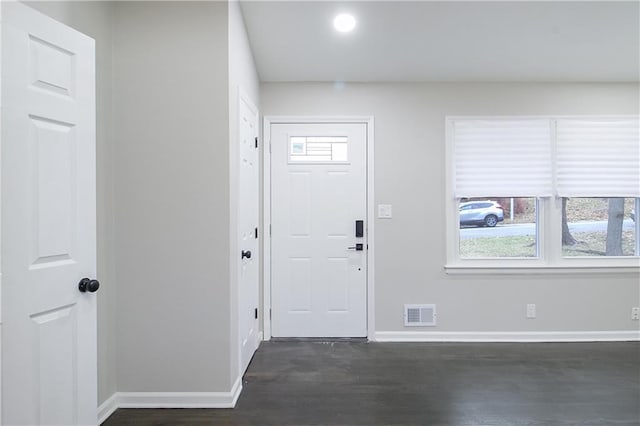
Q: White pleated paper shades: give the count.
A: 2